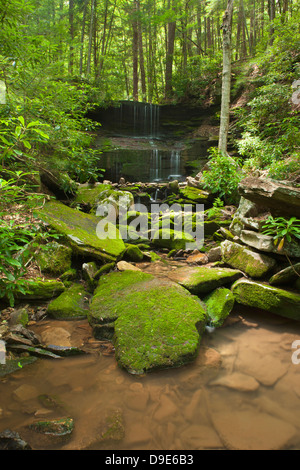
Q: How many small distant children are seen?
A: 0